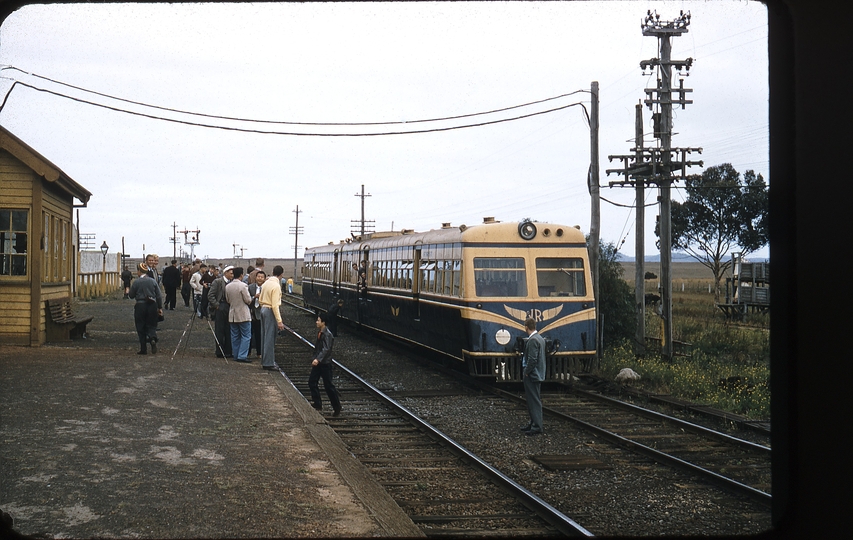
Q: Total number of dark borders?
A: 1